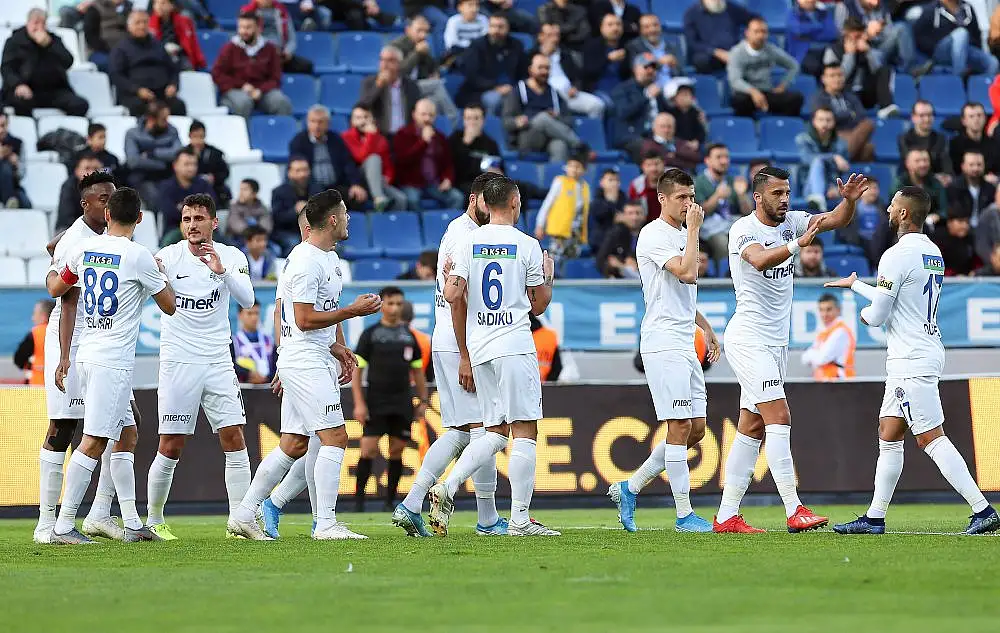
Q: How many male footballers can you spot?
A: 10